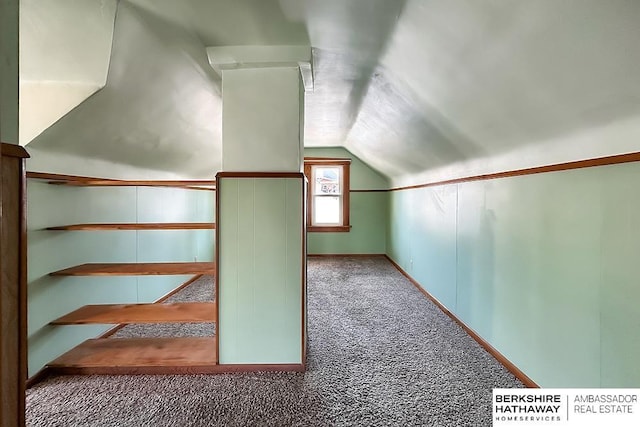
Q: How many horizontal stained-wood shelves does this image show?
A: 5